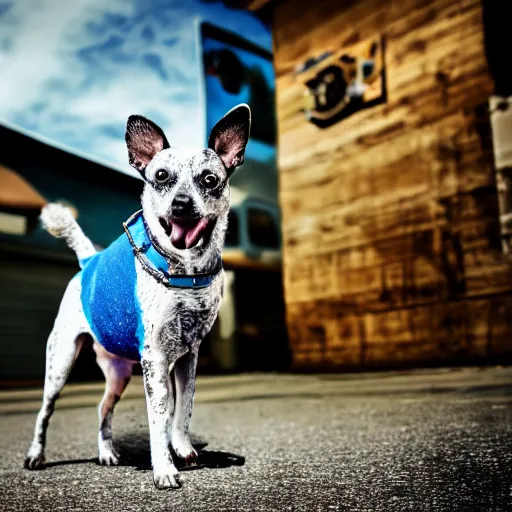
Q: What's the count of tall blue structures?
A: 1